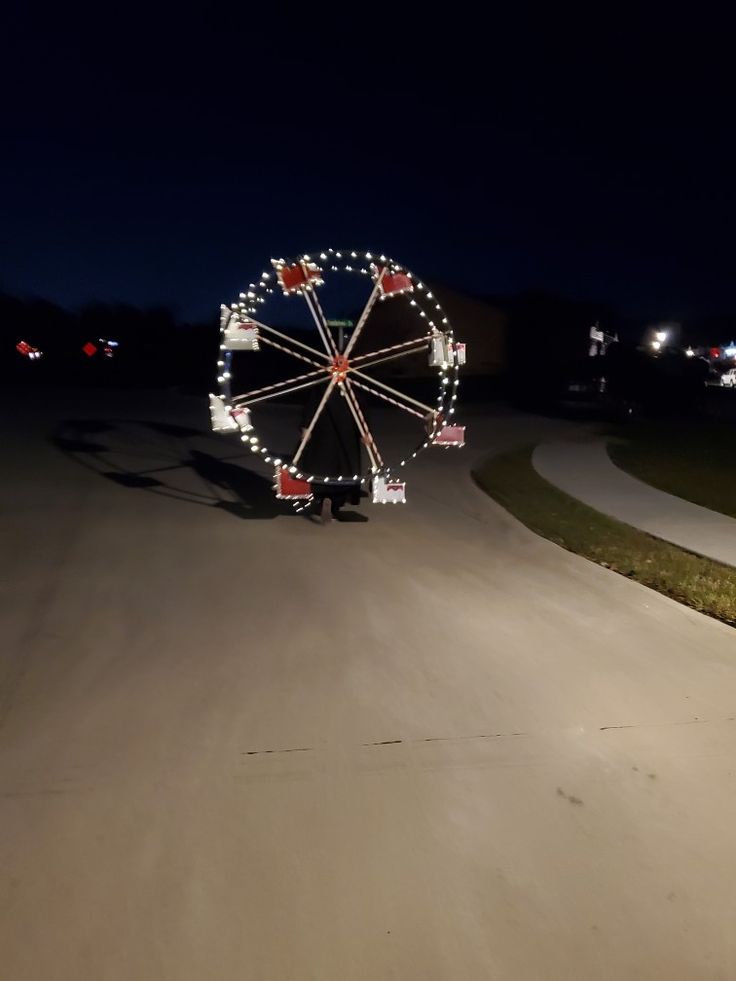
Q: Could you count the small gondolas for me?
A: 8